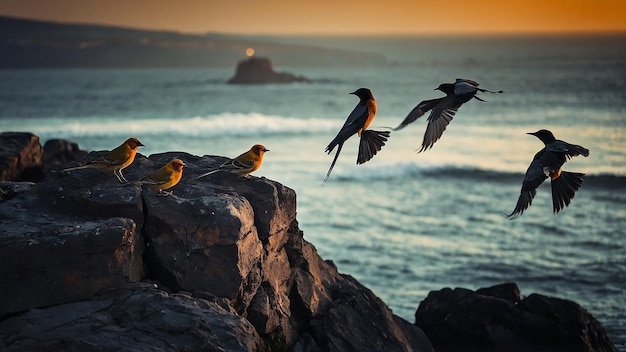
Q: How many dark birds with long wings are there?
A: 3